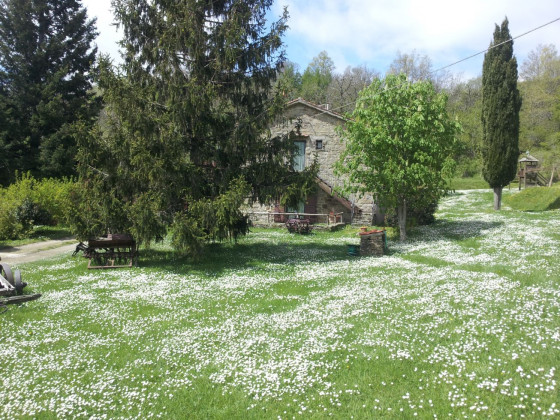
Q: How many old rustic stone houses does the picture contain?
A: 1